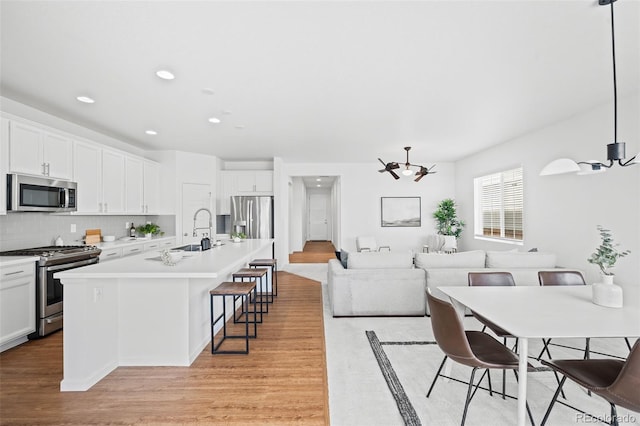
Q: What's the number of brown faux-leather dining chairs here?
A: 4